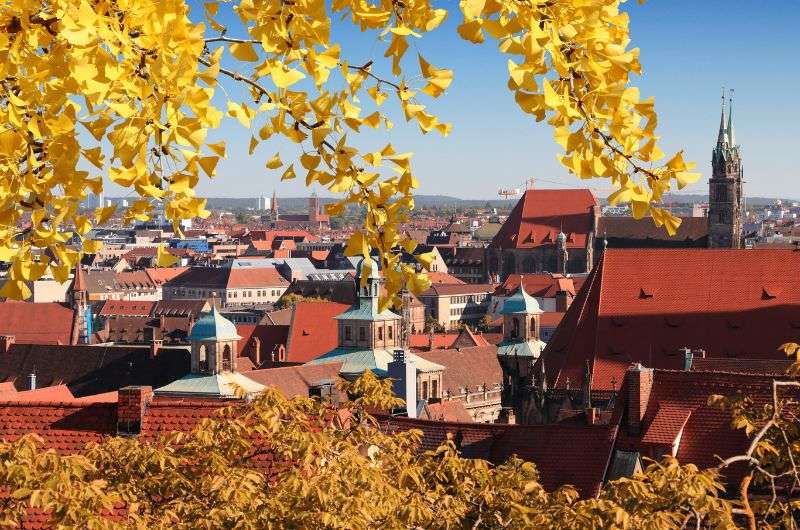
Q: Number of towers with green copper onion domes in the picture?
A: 3